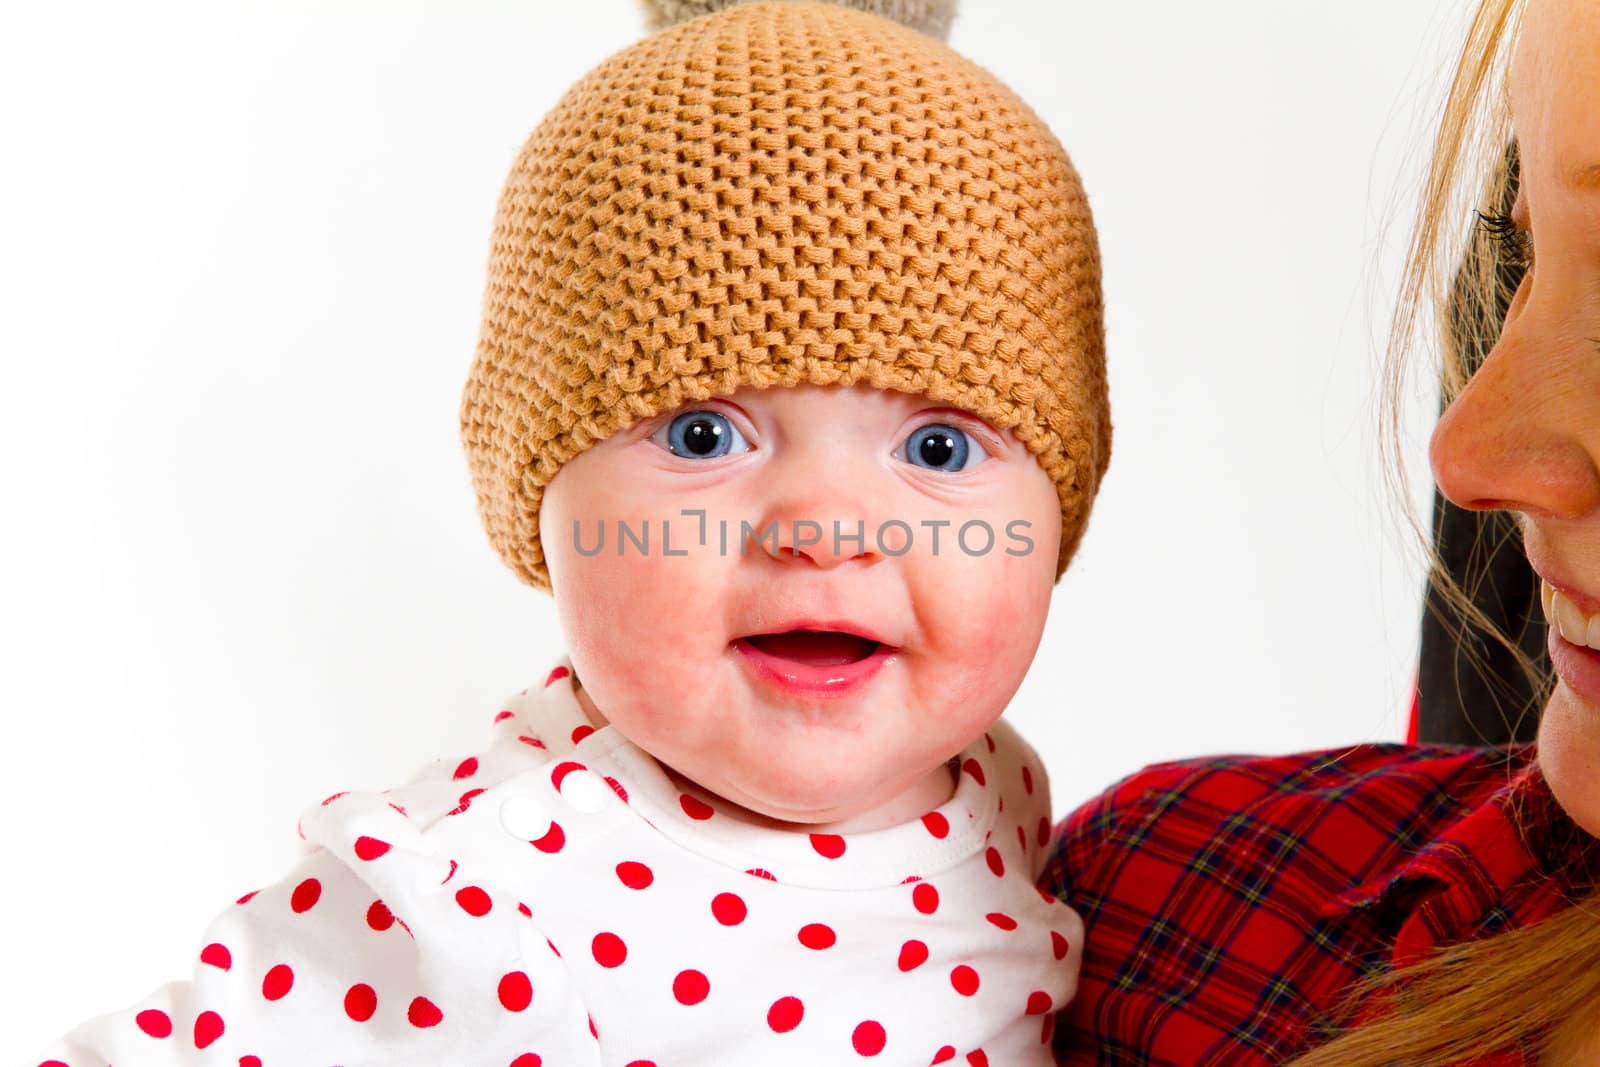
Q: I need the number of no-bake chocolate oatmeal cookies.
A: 0